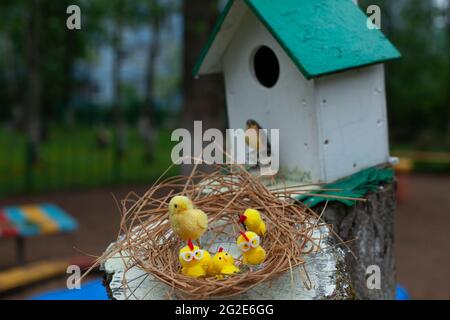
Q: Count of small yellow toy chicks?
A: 5